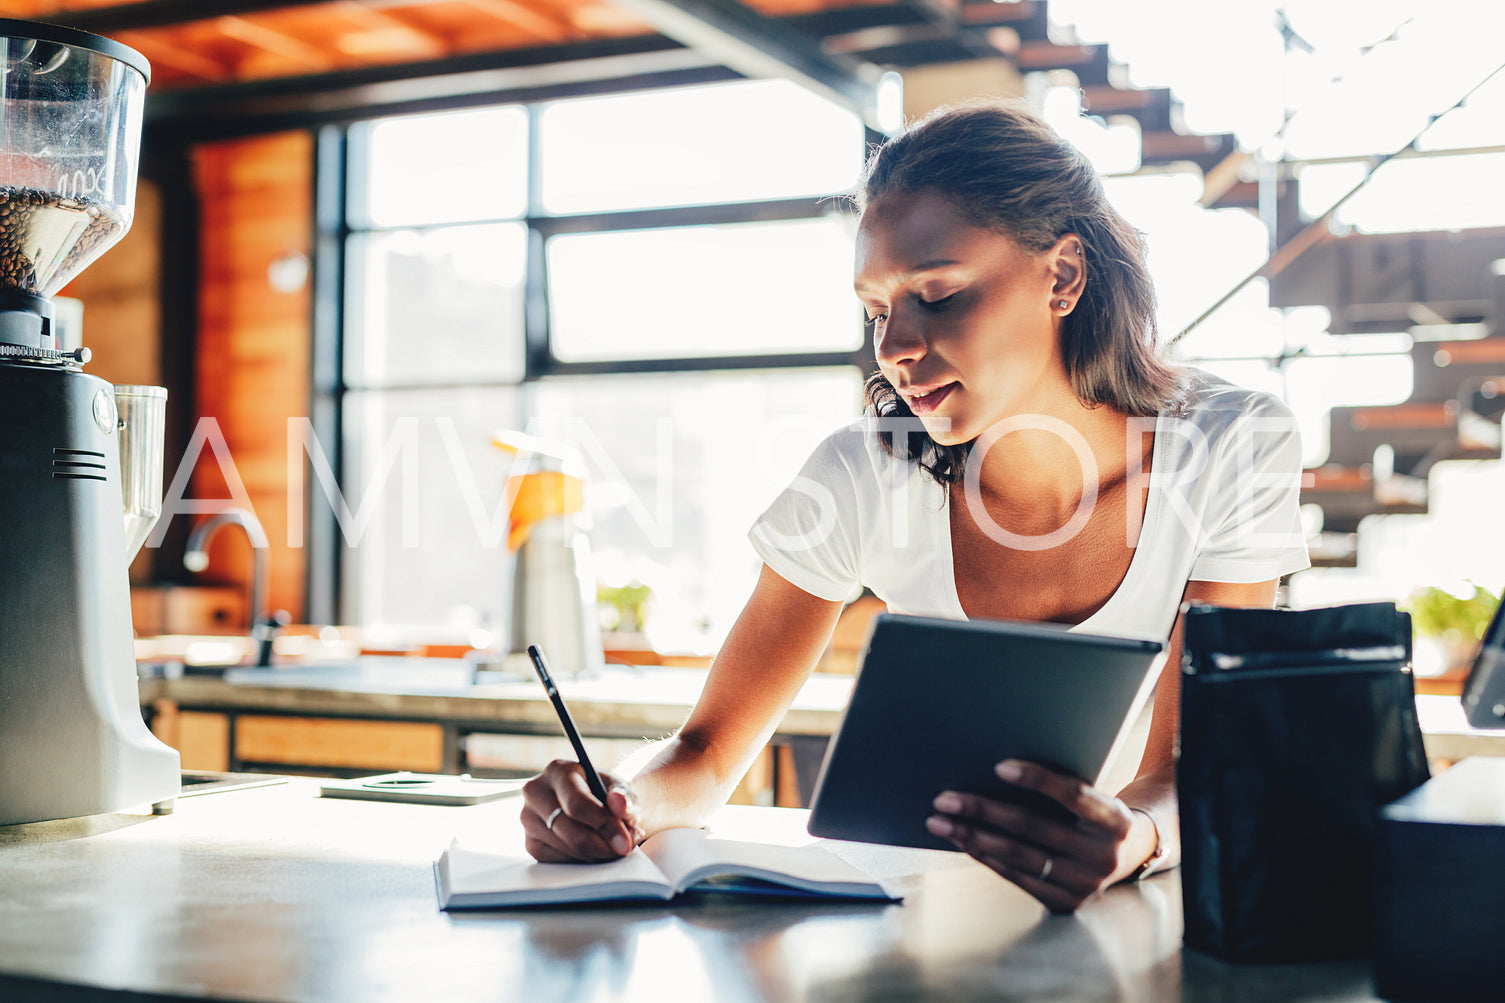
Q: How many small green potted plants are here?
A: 2